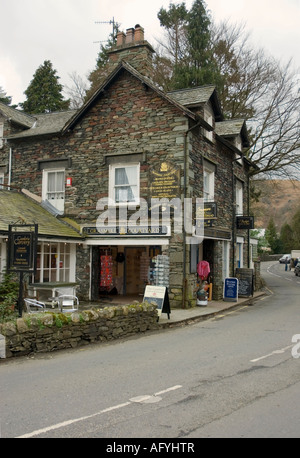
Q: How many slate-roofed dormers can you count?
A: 2